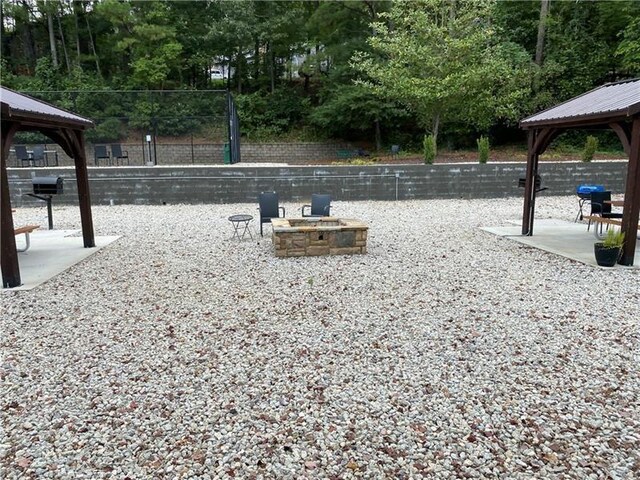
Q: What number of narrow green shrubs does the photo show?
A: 3